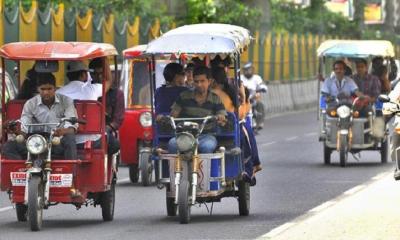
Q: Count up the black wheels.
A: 11